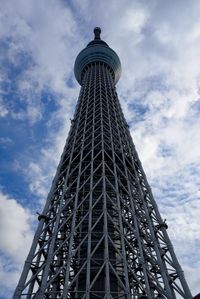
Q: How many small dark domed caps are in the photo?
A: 1